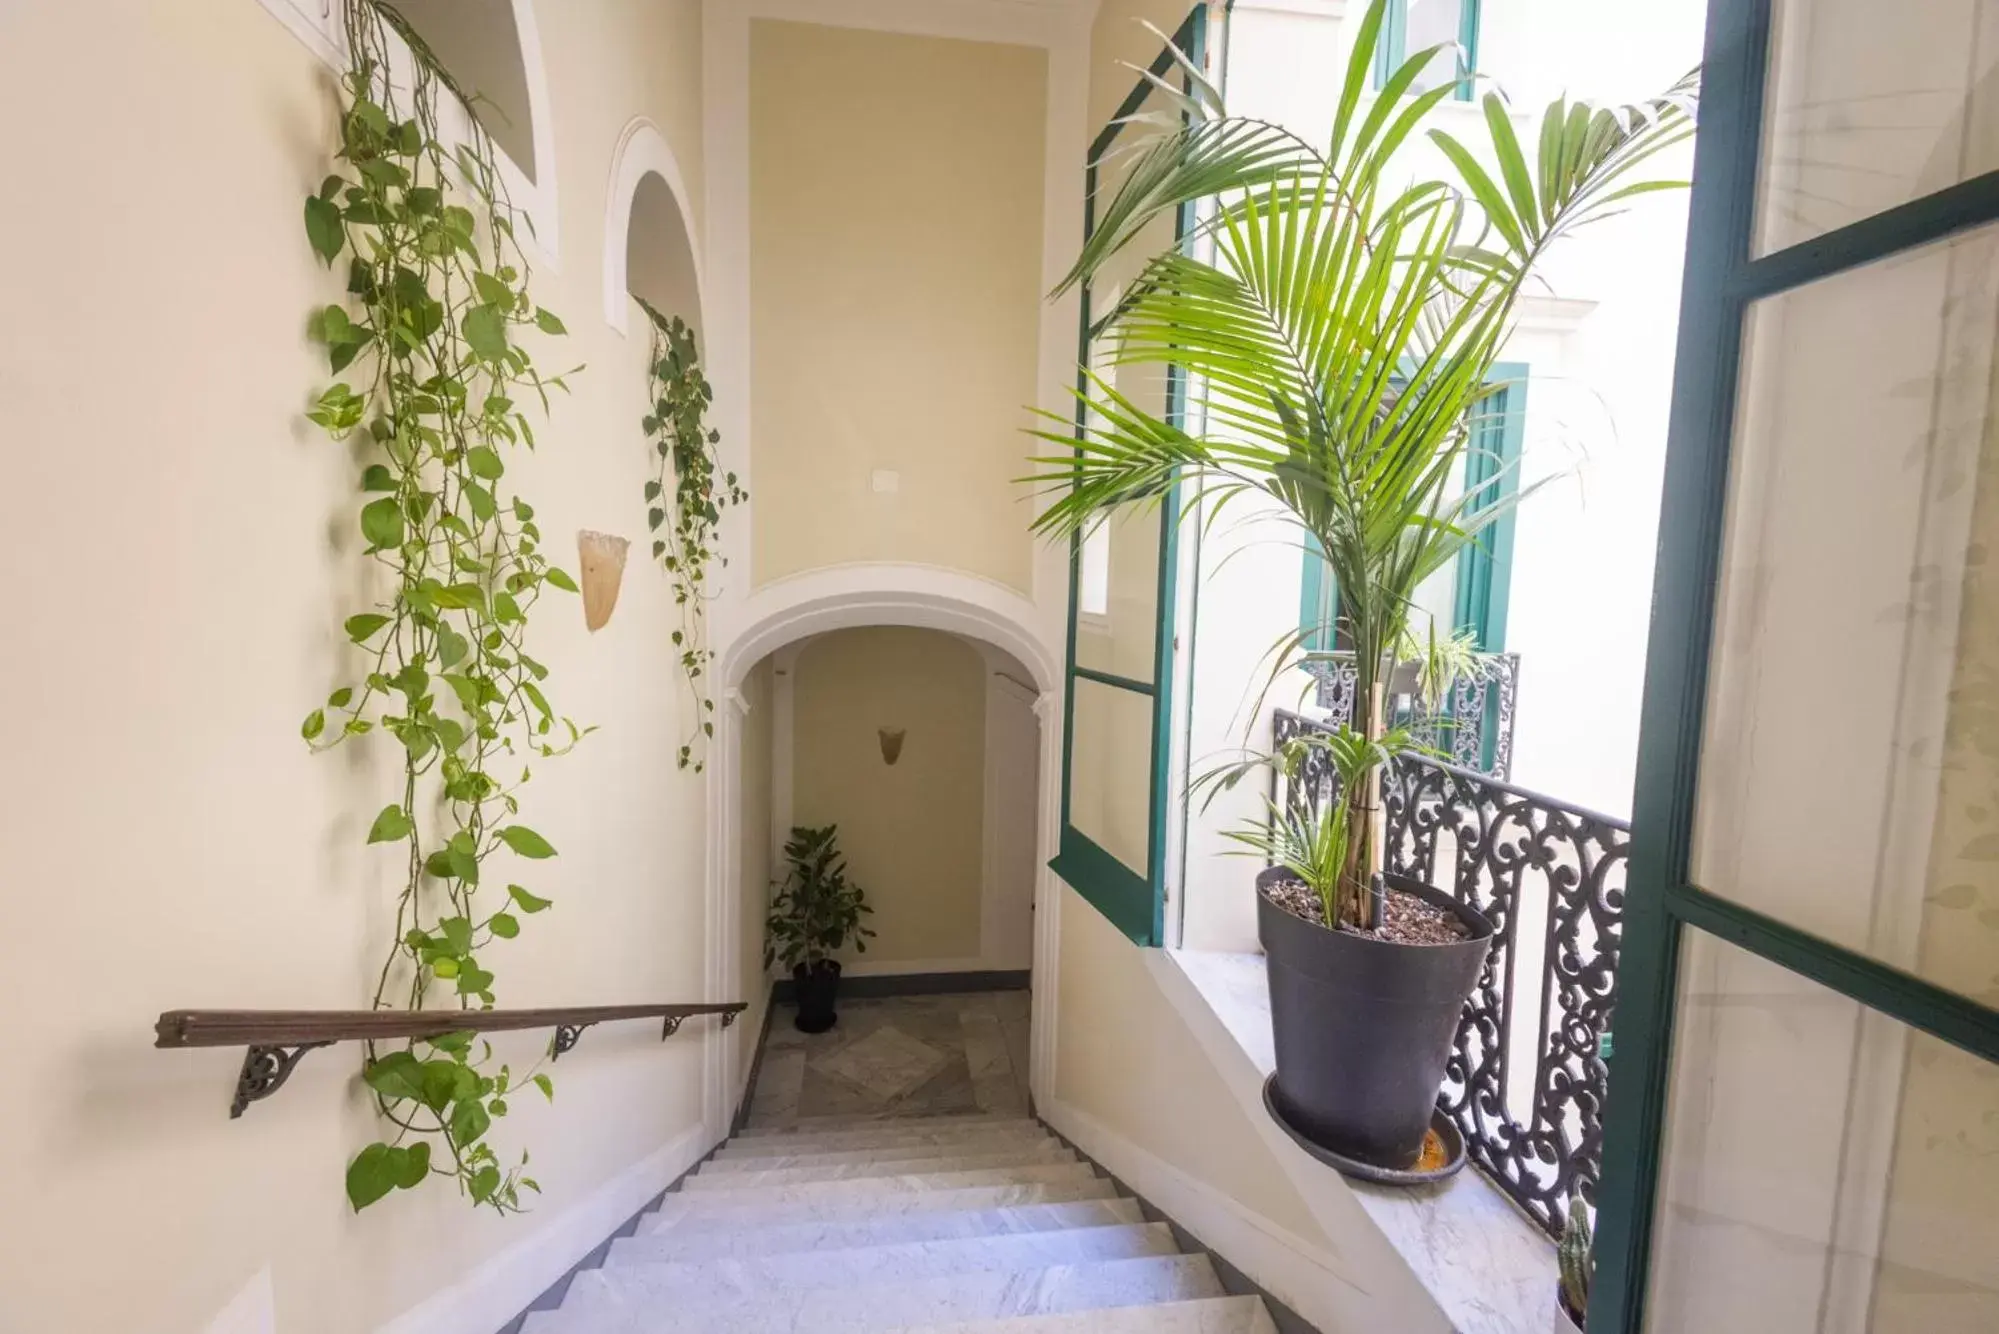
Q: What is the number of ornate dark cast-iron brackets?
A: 4